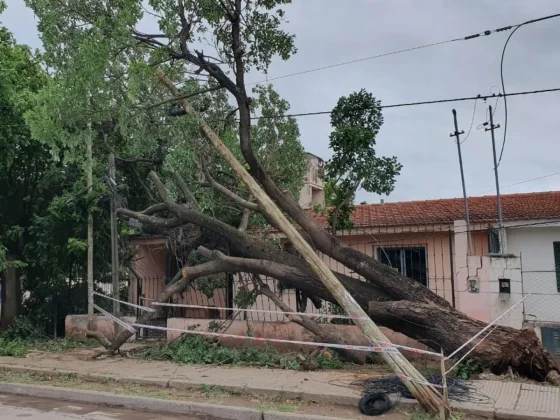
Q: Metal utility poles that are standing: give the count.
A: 2